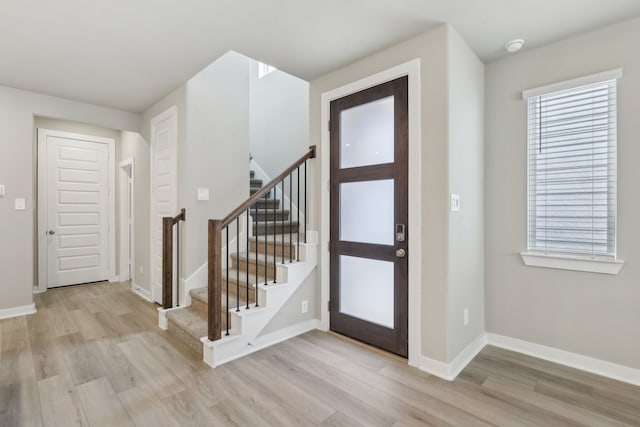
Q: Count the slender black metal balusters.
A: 11